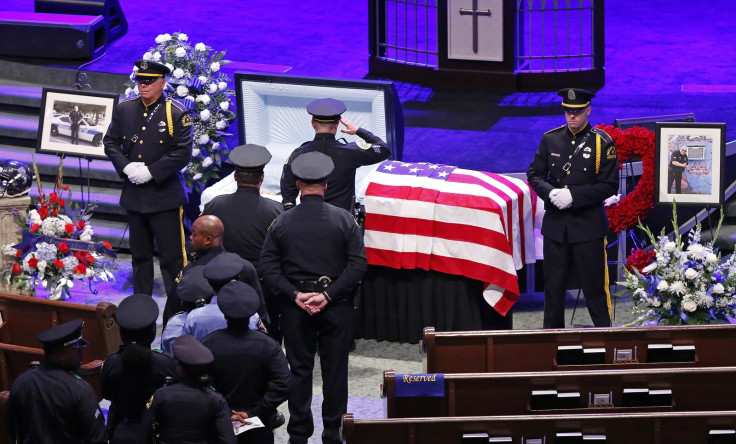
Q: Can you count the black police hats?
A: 11